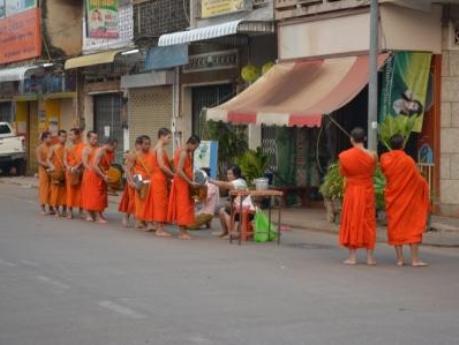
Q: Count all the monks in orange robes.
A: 11